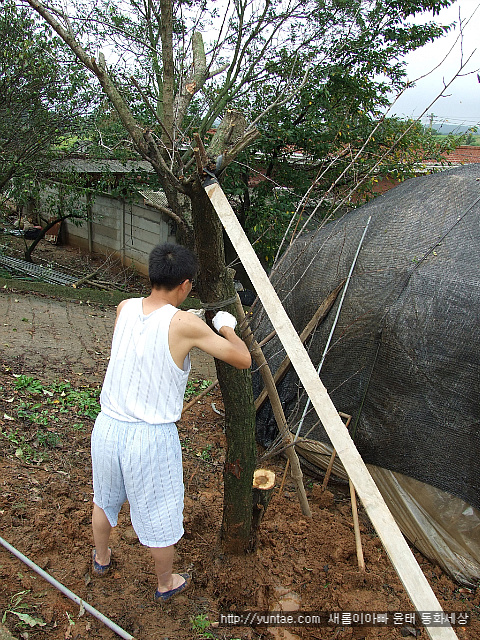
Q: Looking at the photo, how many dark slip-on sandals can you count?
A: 2